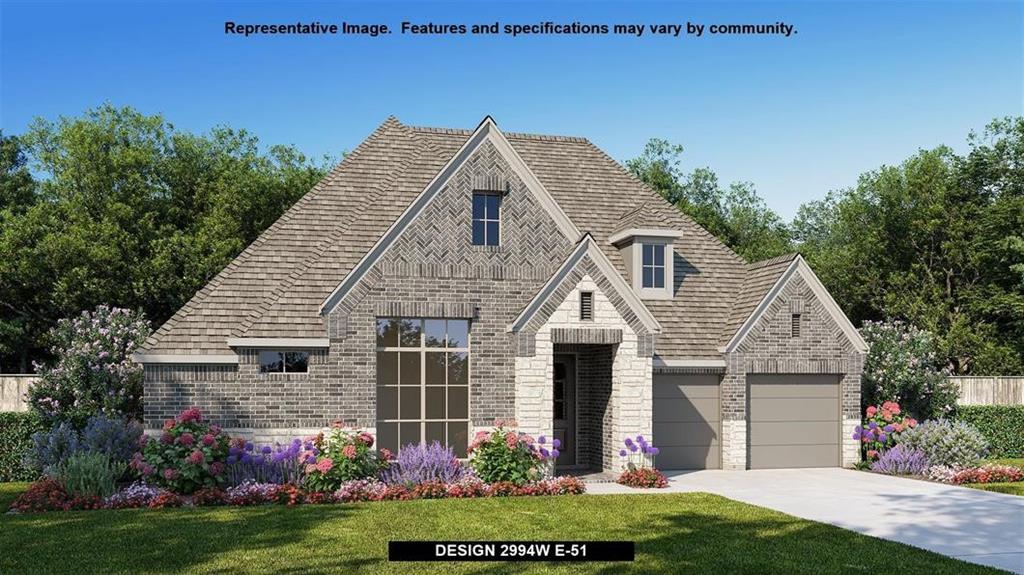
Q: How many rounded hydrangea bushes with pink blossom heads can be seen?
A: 4